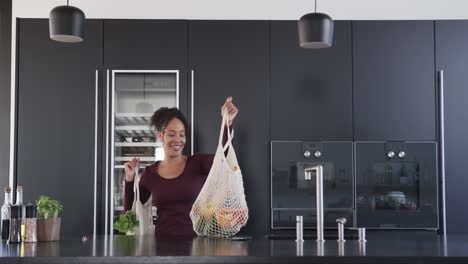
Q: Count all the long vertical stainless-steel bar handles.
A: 4